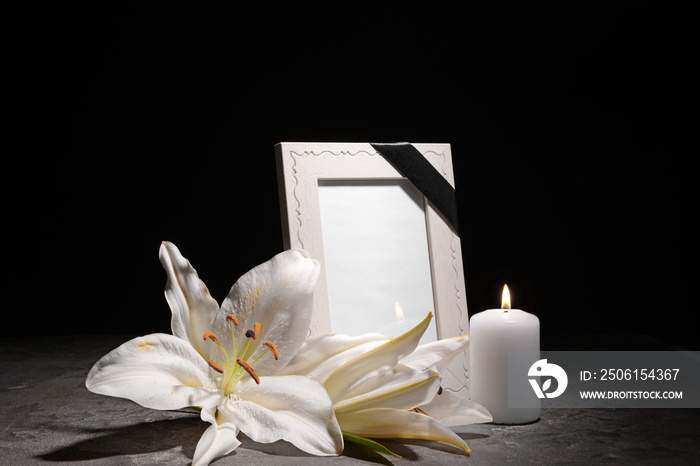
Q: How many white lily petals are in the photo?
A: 11